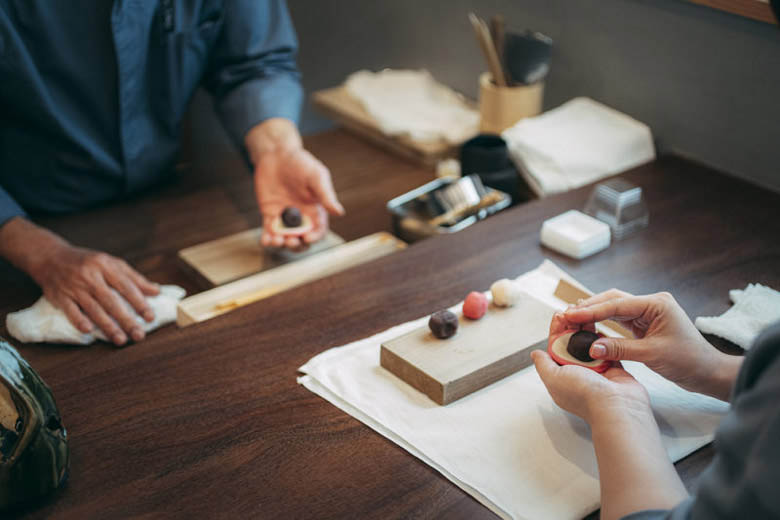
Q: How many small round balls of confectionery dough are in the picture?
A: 5